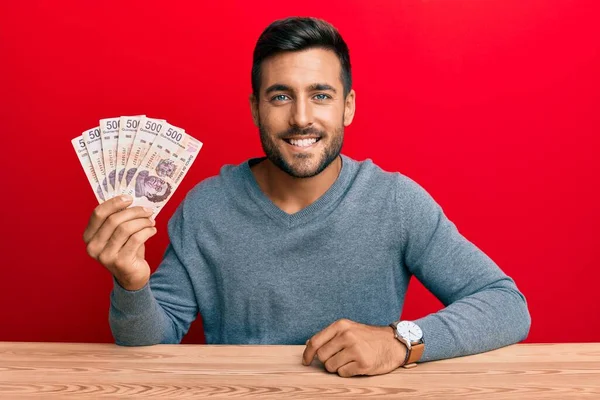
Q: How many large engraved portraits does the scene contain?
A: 1